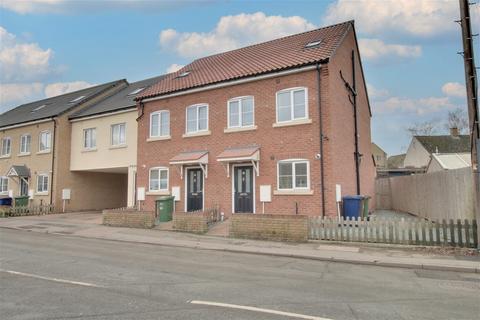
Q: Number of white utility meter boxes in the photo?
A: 7